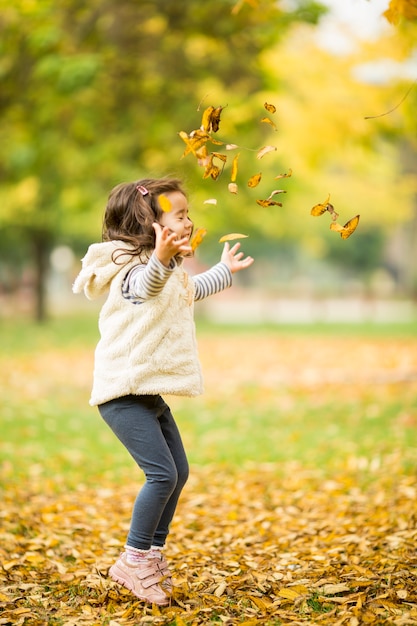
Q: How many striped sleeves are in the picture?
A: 2